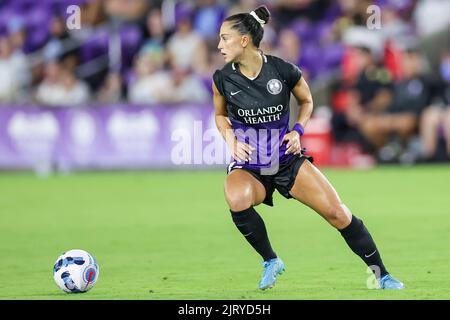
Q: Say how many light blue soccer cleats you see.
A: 2